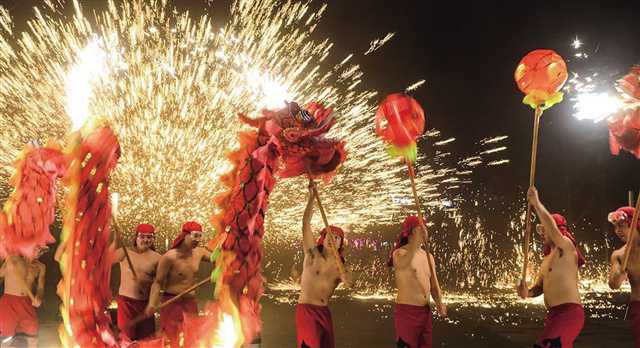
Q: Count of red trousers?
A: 7